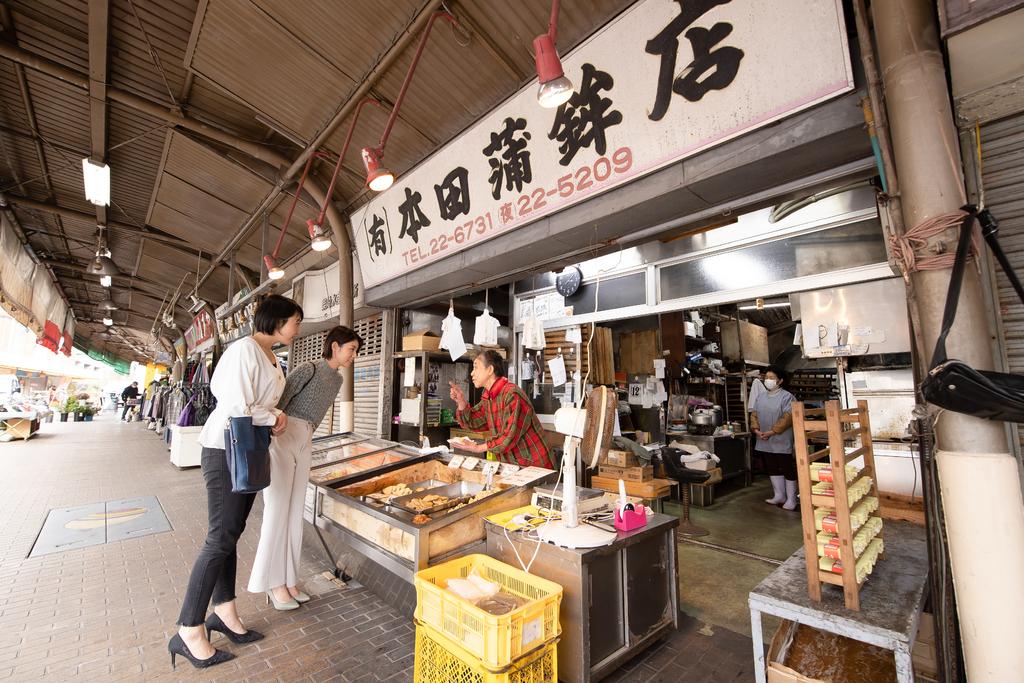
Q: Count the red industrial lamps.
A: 4